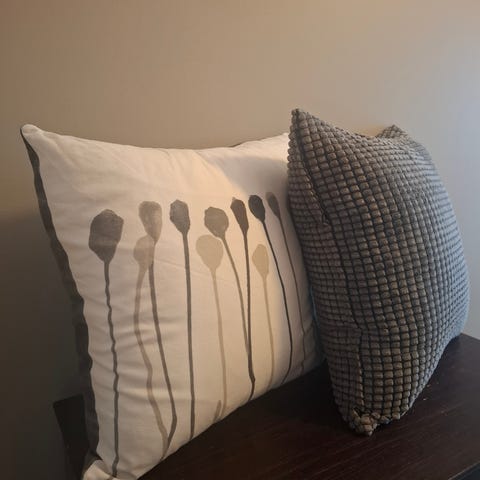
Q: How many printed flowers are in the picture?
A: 10